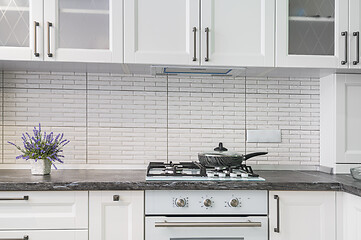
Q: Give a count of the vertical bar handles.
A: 7